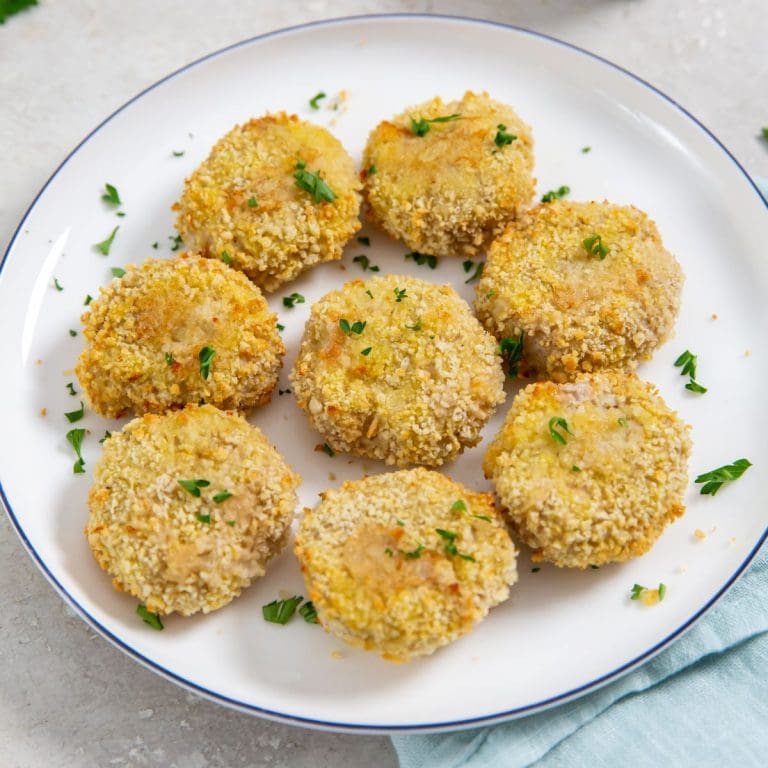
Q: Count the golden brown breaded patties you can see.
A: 8